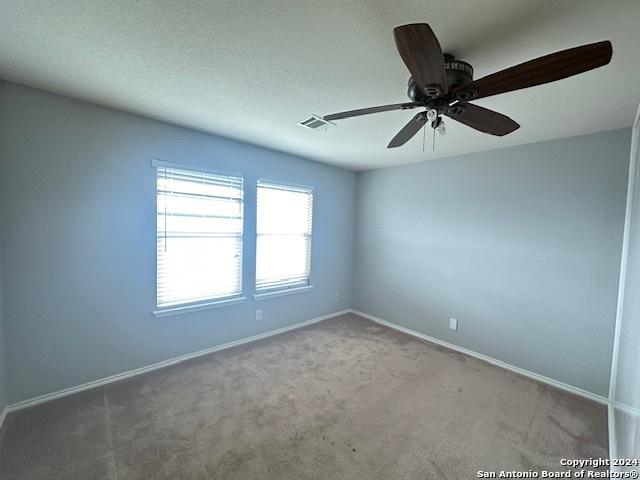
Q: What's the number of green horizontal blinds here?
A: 0